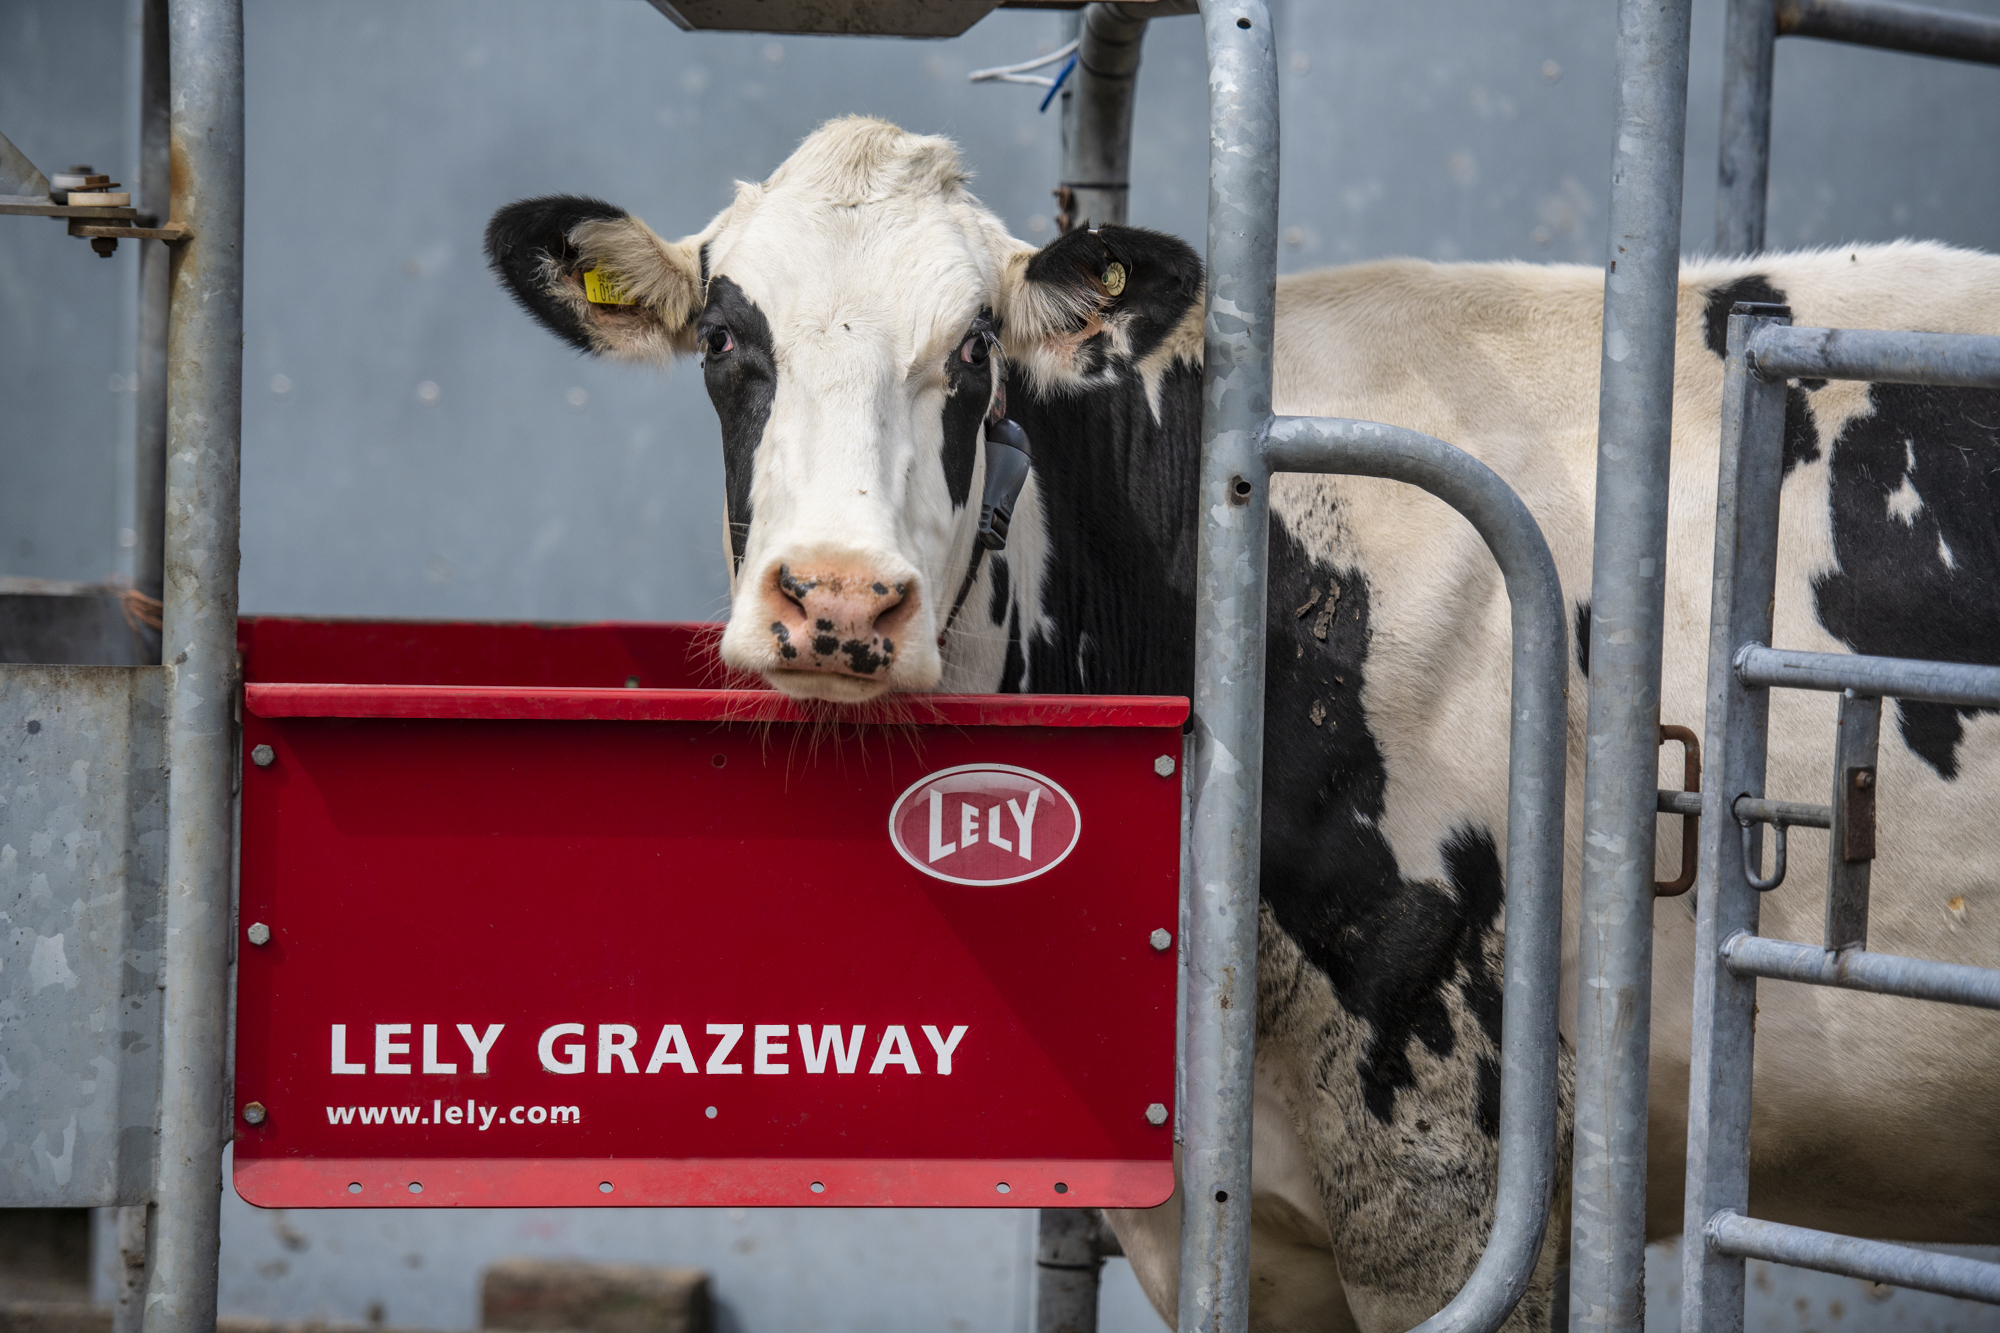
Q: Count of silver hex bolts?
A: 6